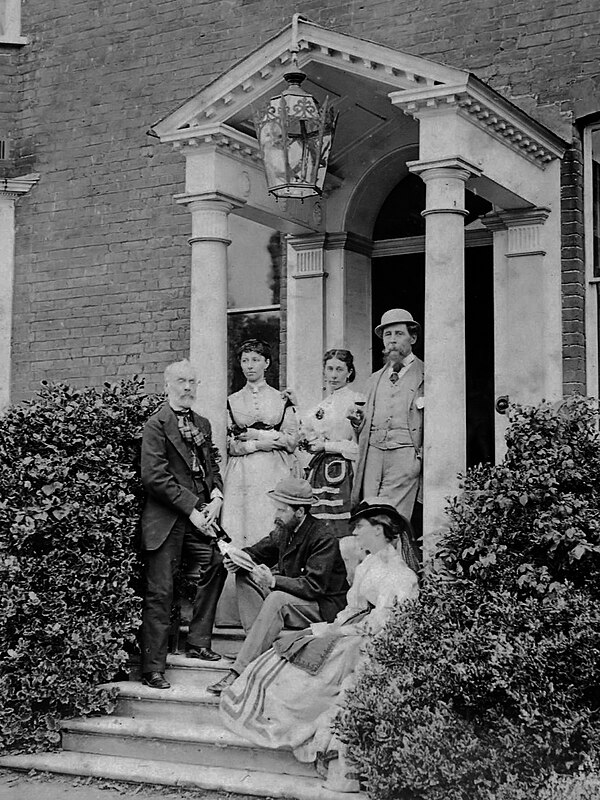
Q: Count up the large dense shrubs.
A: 2